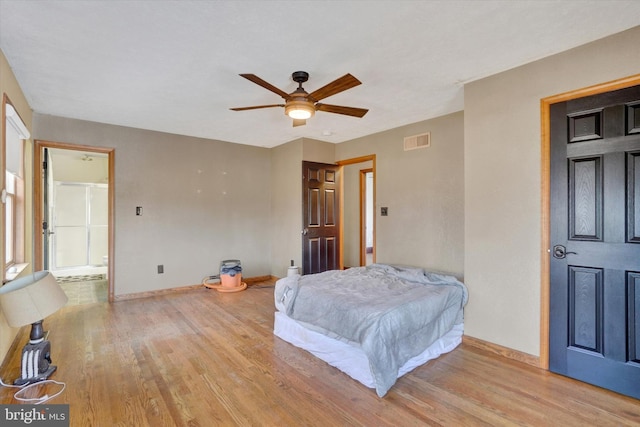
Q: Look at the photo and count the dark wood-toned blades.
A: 5